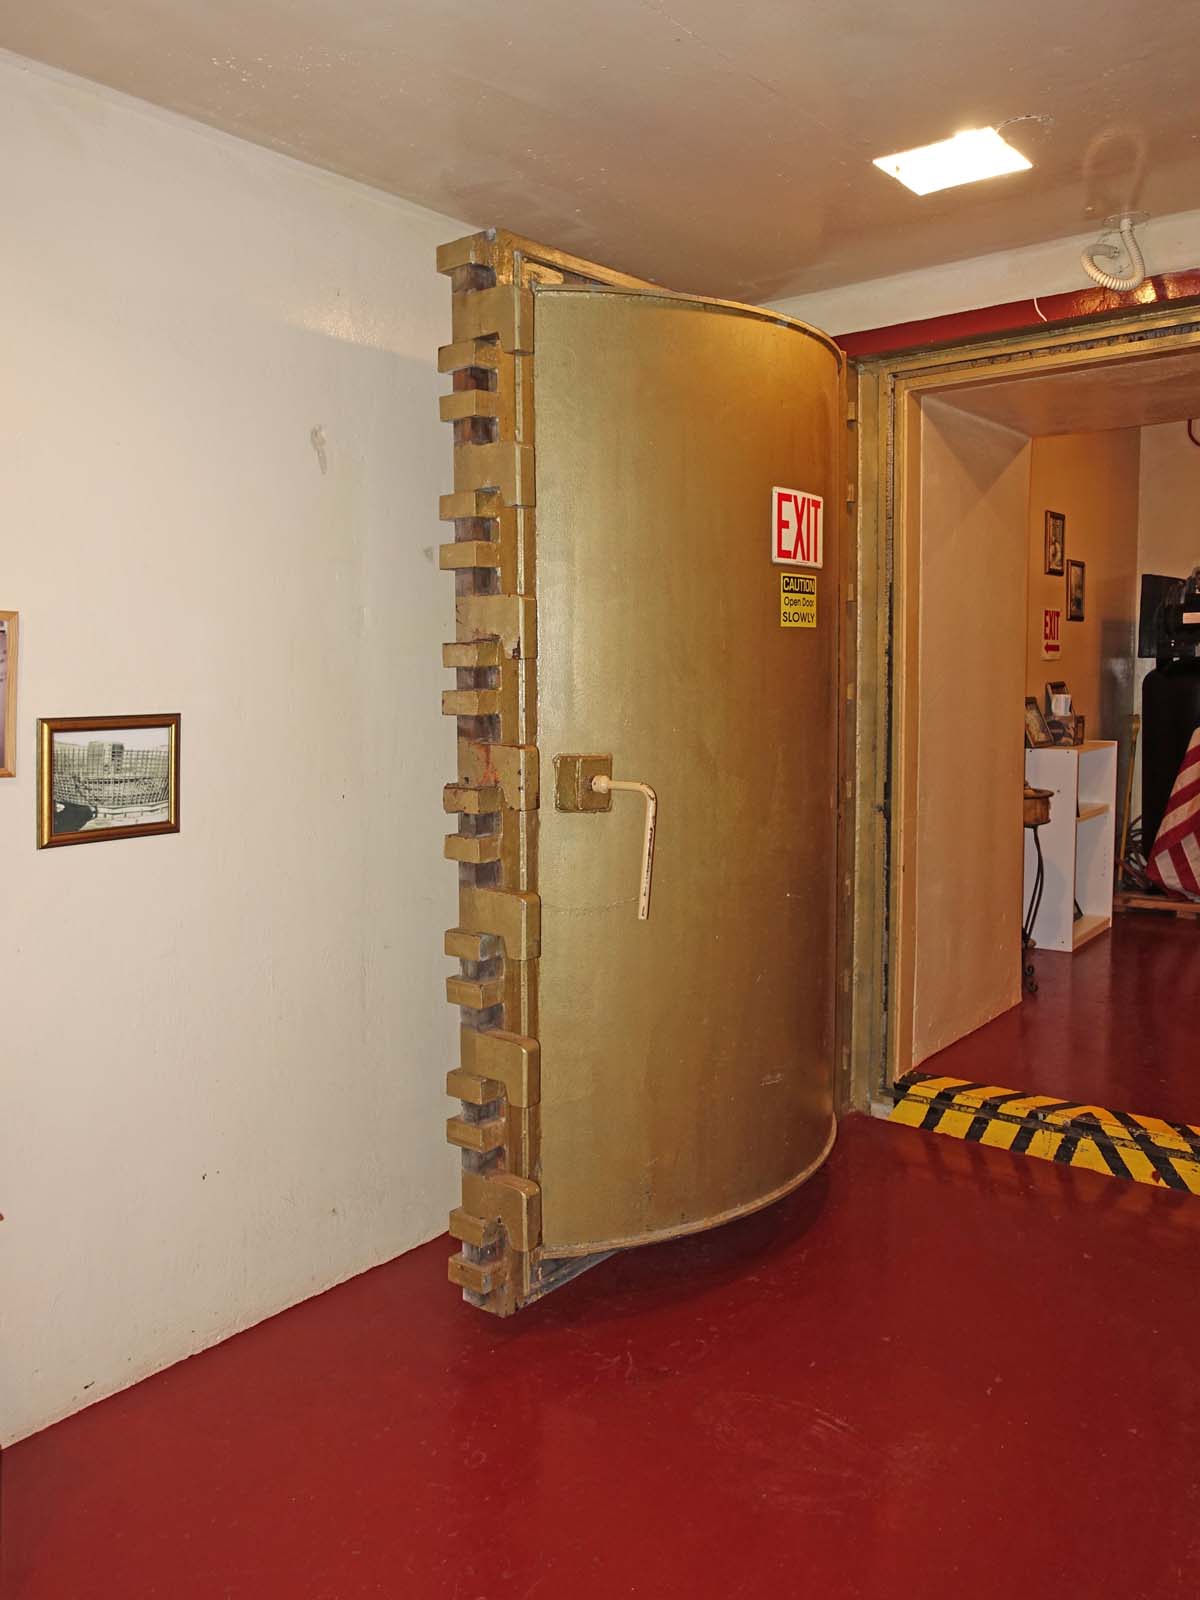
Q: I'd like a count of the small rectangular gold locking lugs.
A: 15